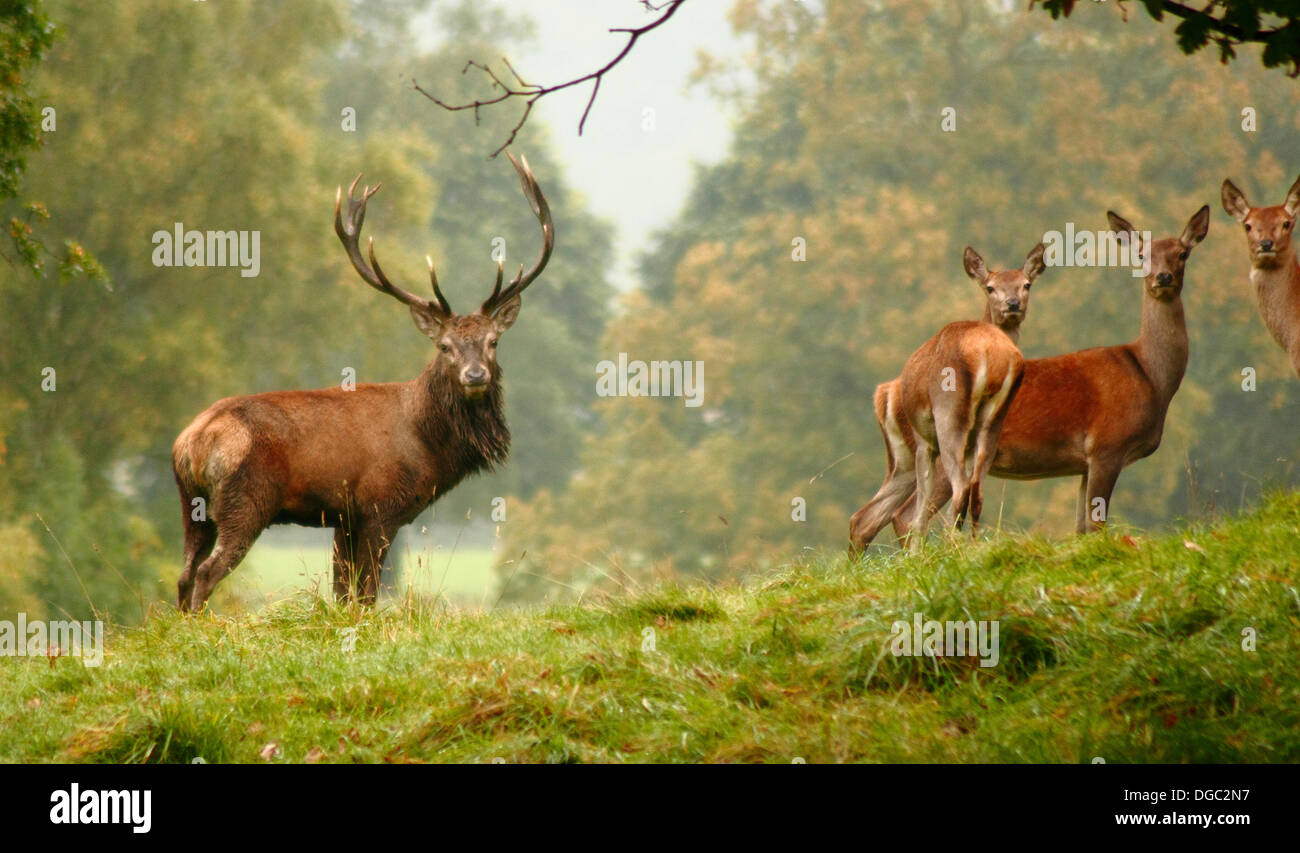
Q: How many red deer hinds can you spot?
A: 3